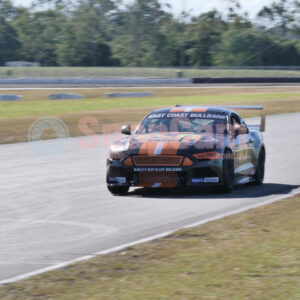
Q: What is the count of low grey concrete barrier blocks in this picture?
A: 3